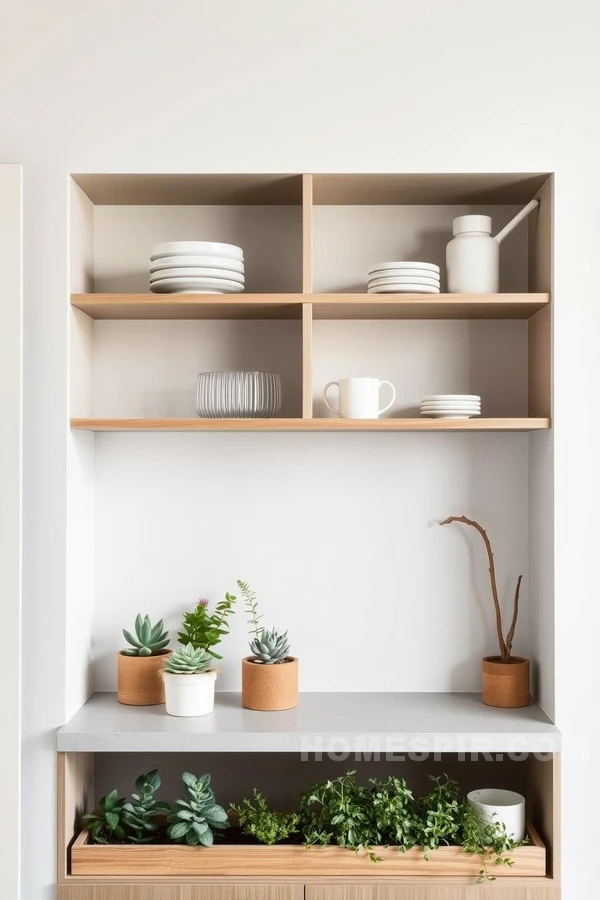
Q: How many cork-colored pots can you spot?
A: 3